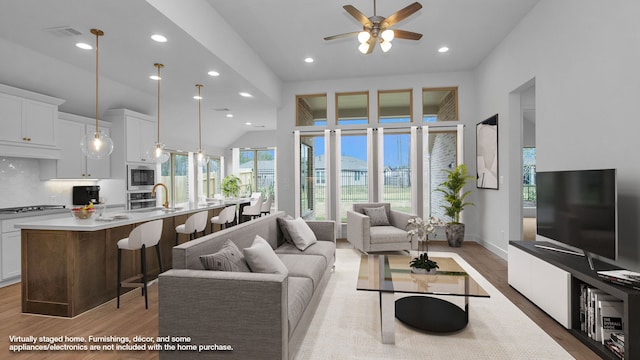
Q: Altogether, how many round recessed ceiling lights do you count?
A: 10